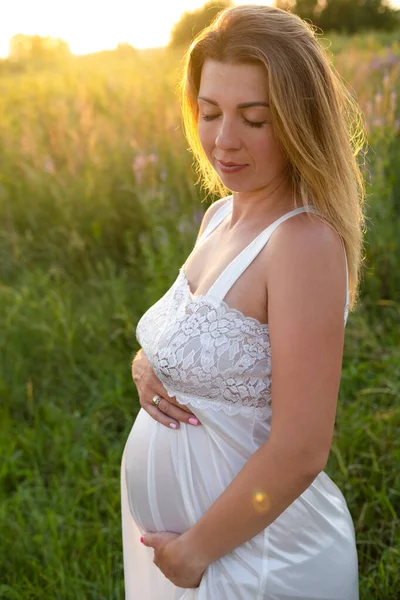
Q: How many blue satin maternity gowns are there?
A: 0